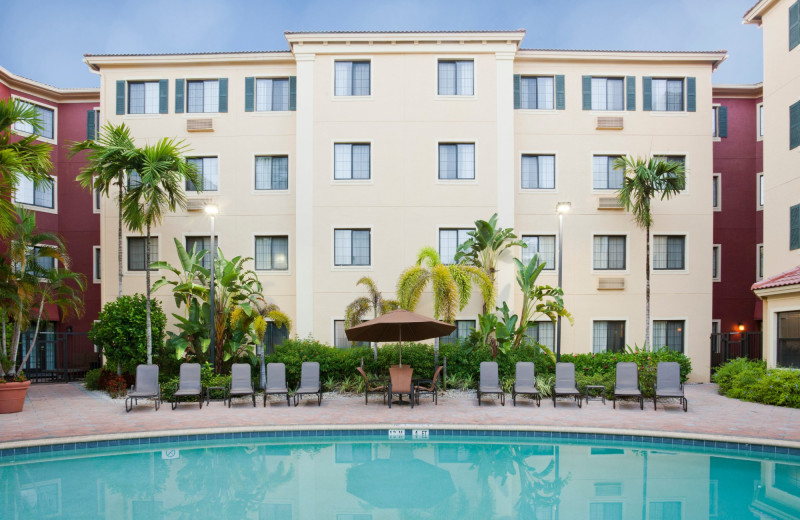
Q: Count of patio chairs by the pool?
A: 14